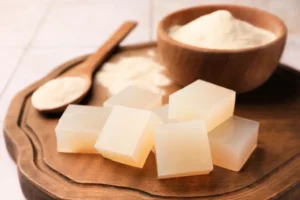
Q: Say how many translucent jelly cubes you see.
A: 7